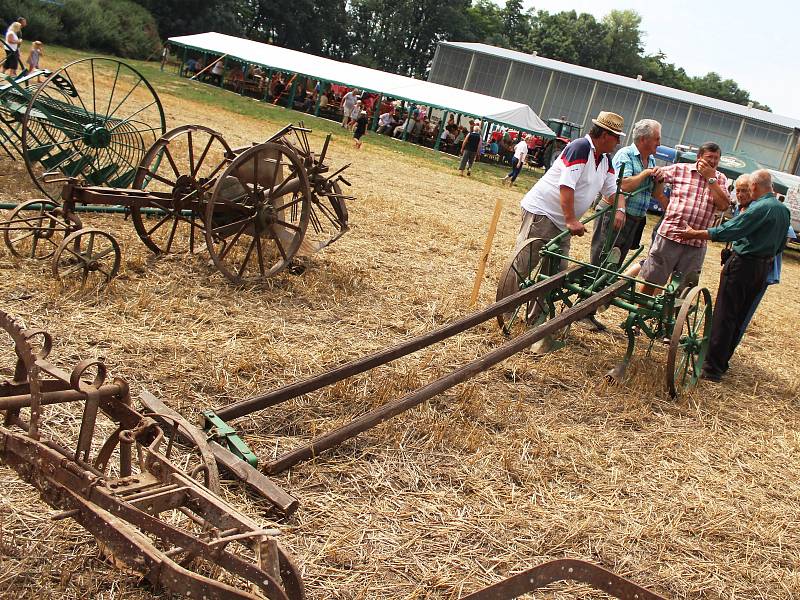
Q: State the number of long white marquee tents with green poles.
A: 1